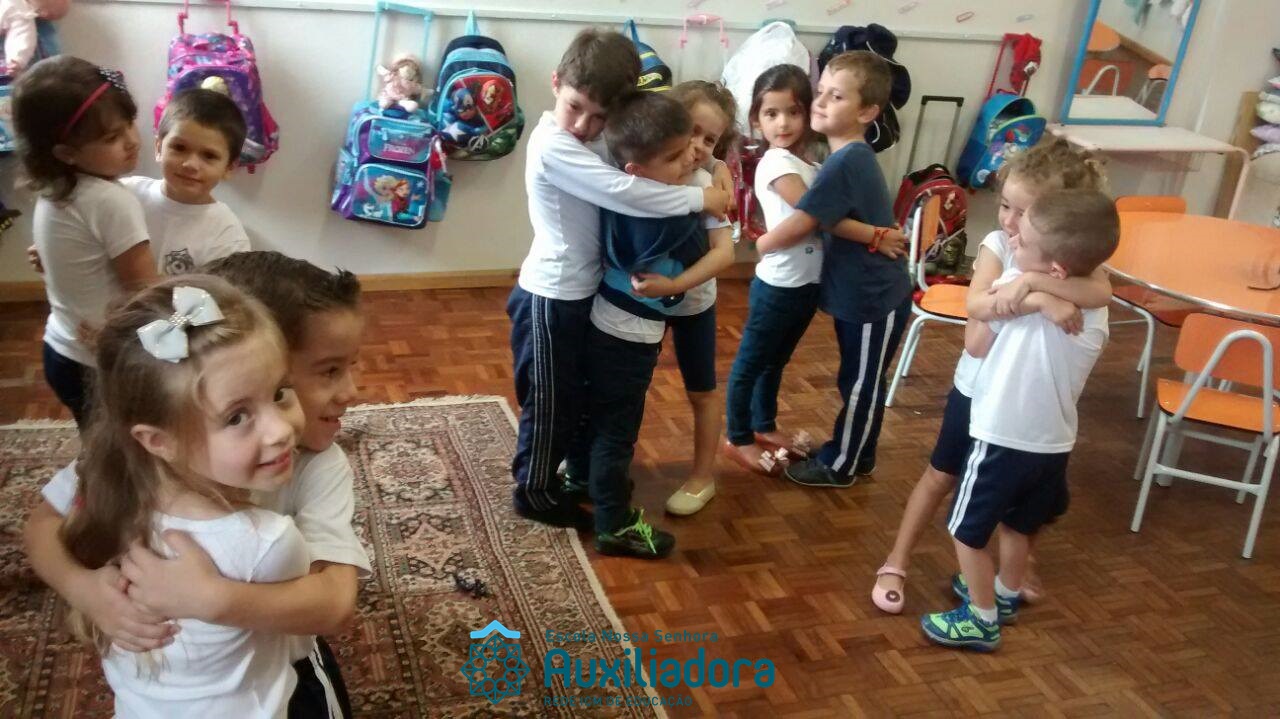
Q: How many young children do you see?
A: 11